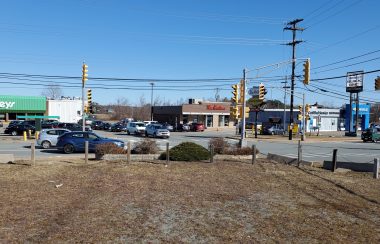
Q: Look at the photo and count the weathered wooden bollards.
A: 9